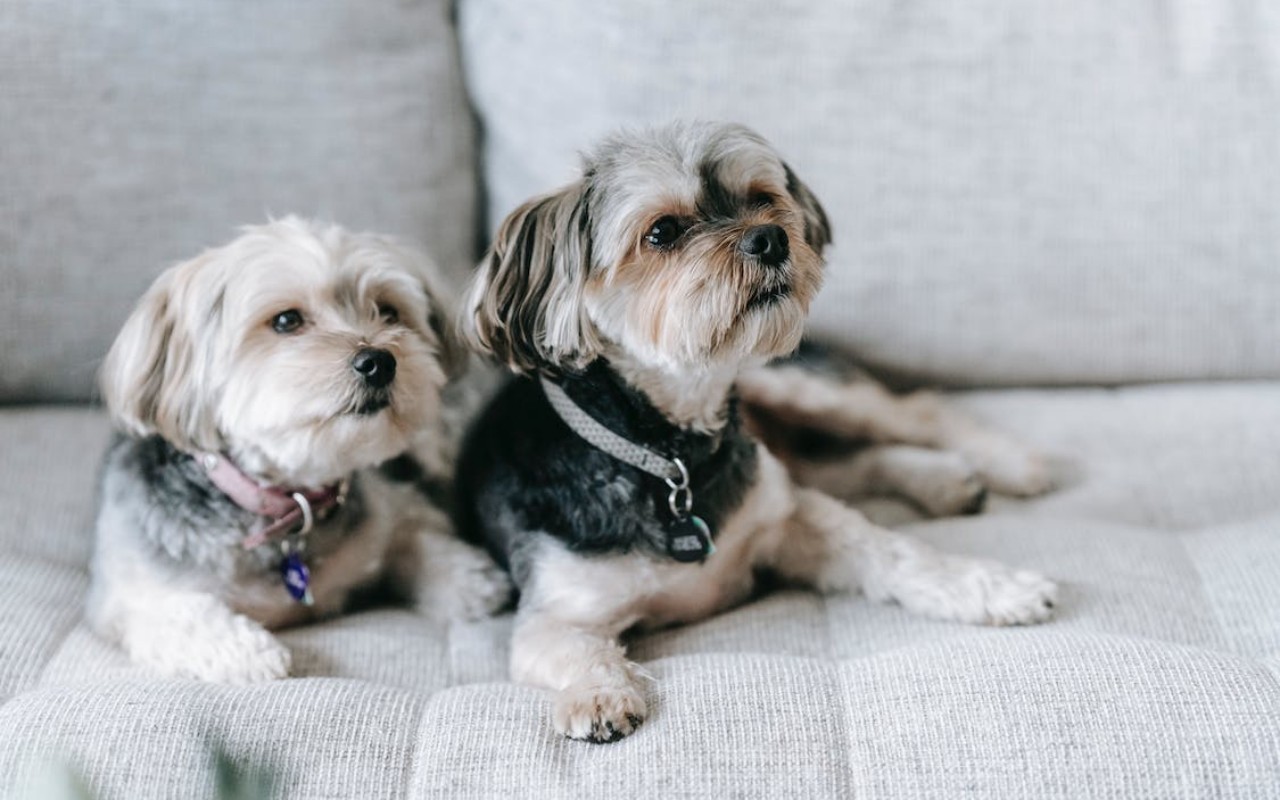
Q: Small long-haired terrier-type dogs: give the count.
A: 2